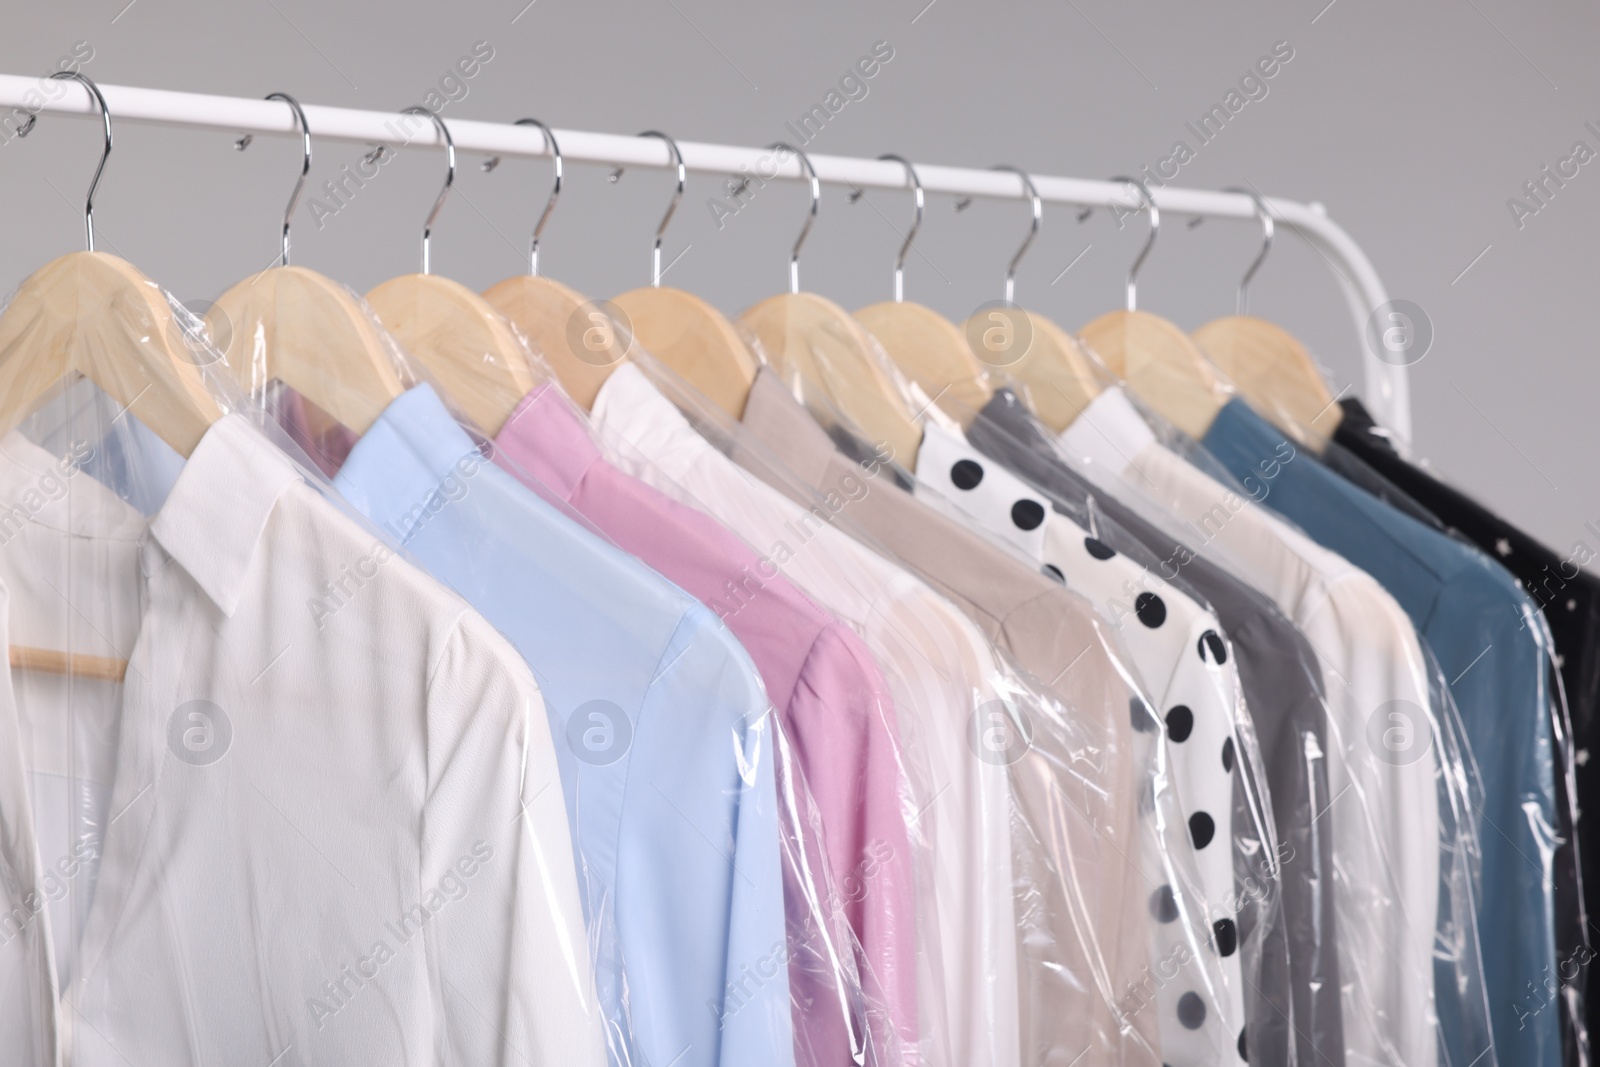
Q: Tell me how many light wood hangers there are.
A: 10